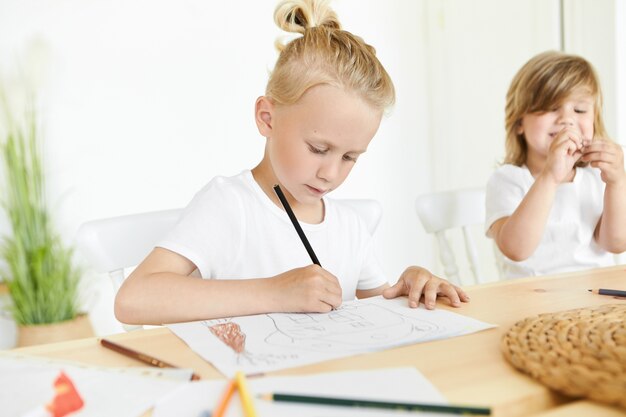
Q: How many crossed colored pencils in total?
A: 2